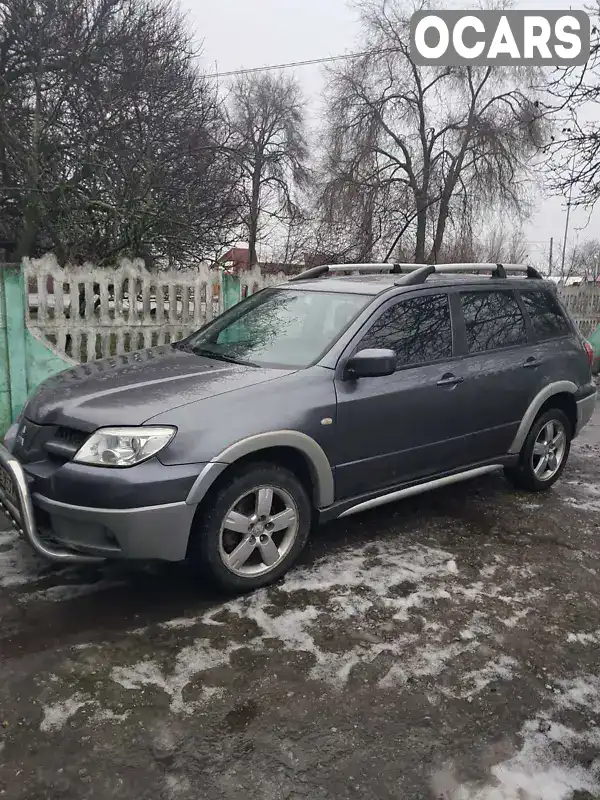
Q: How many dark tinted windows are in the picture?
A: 3